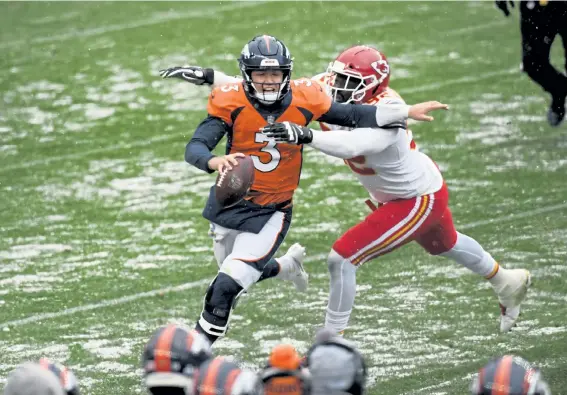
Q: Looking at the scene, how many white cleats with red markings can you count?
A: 1